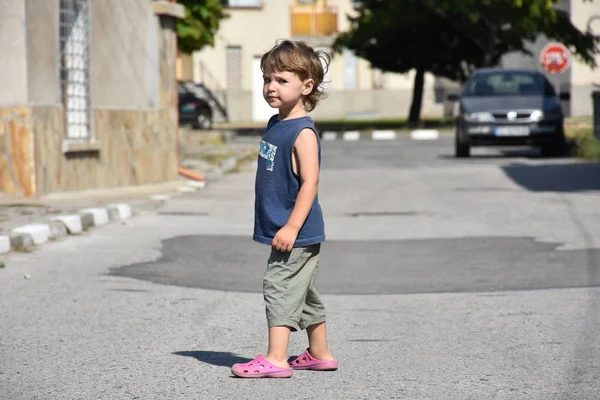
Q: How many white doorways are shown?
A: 1